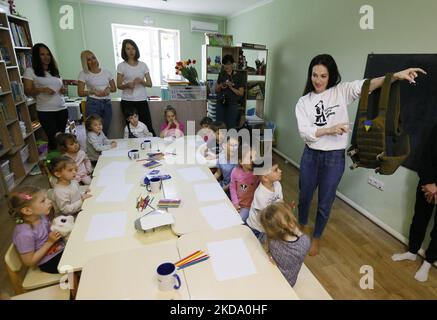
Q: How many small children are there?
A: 12